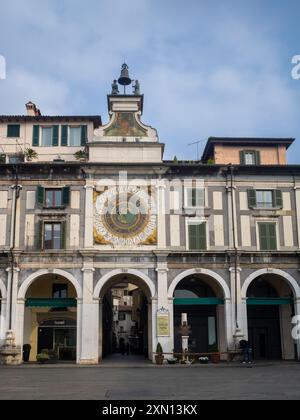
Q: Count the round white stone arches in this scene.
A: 4